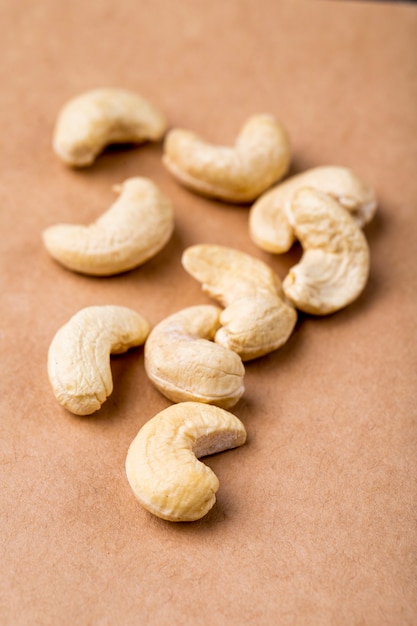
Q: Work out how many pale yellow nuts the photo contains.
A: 9